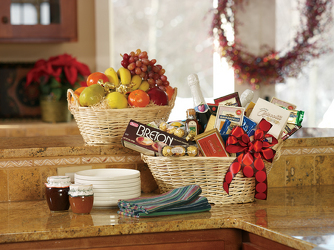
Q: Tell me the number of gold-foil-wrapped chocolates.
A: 6